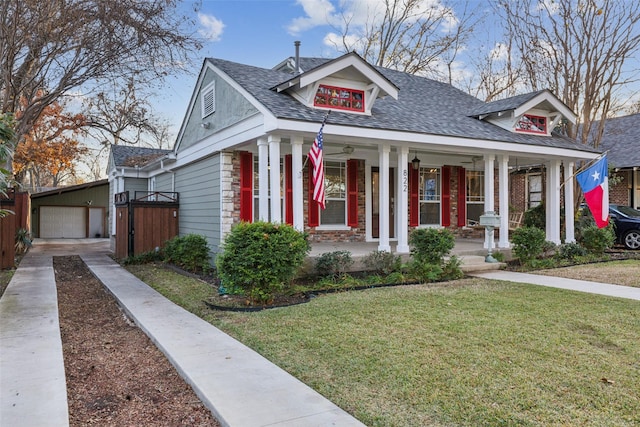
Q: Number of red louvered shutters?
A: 7